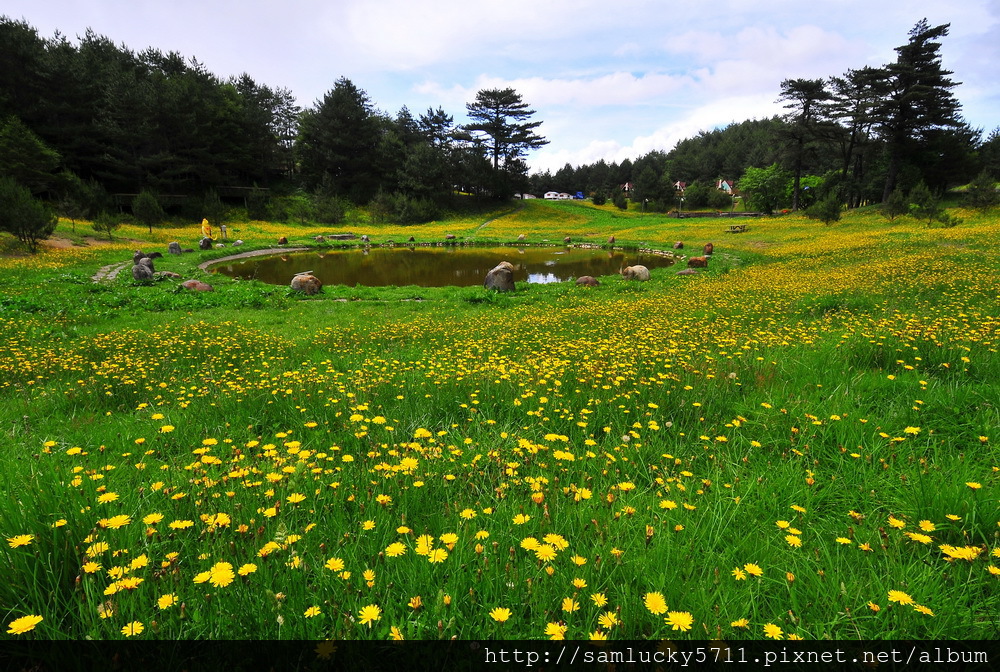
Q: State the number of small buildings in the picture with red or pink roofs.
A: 3